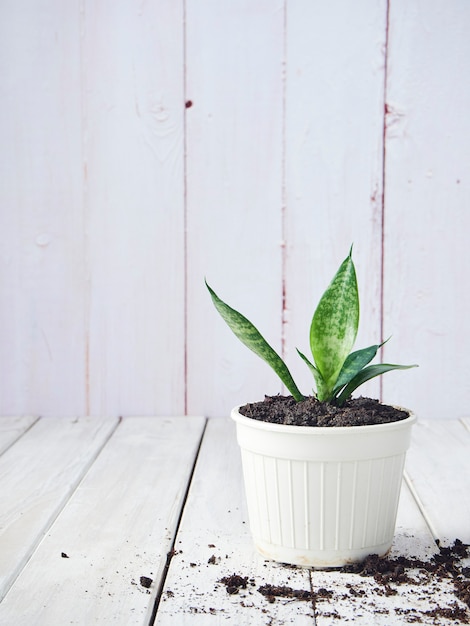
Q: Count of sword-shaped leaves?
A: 5